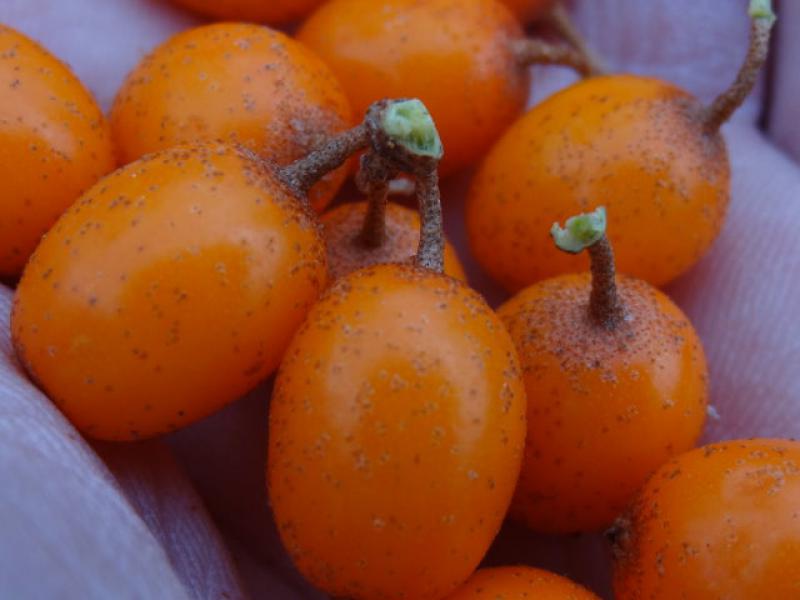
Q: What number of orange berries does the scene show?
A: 12